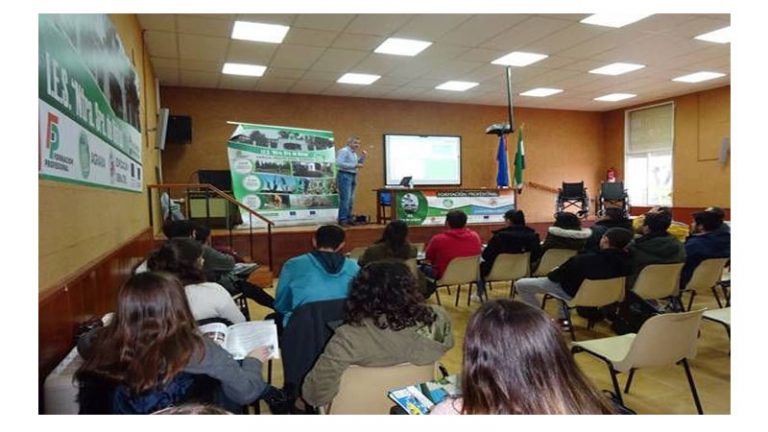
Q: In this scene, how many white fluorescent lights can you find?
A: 12